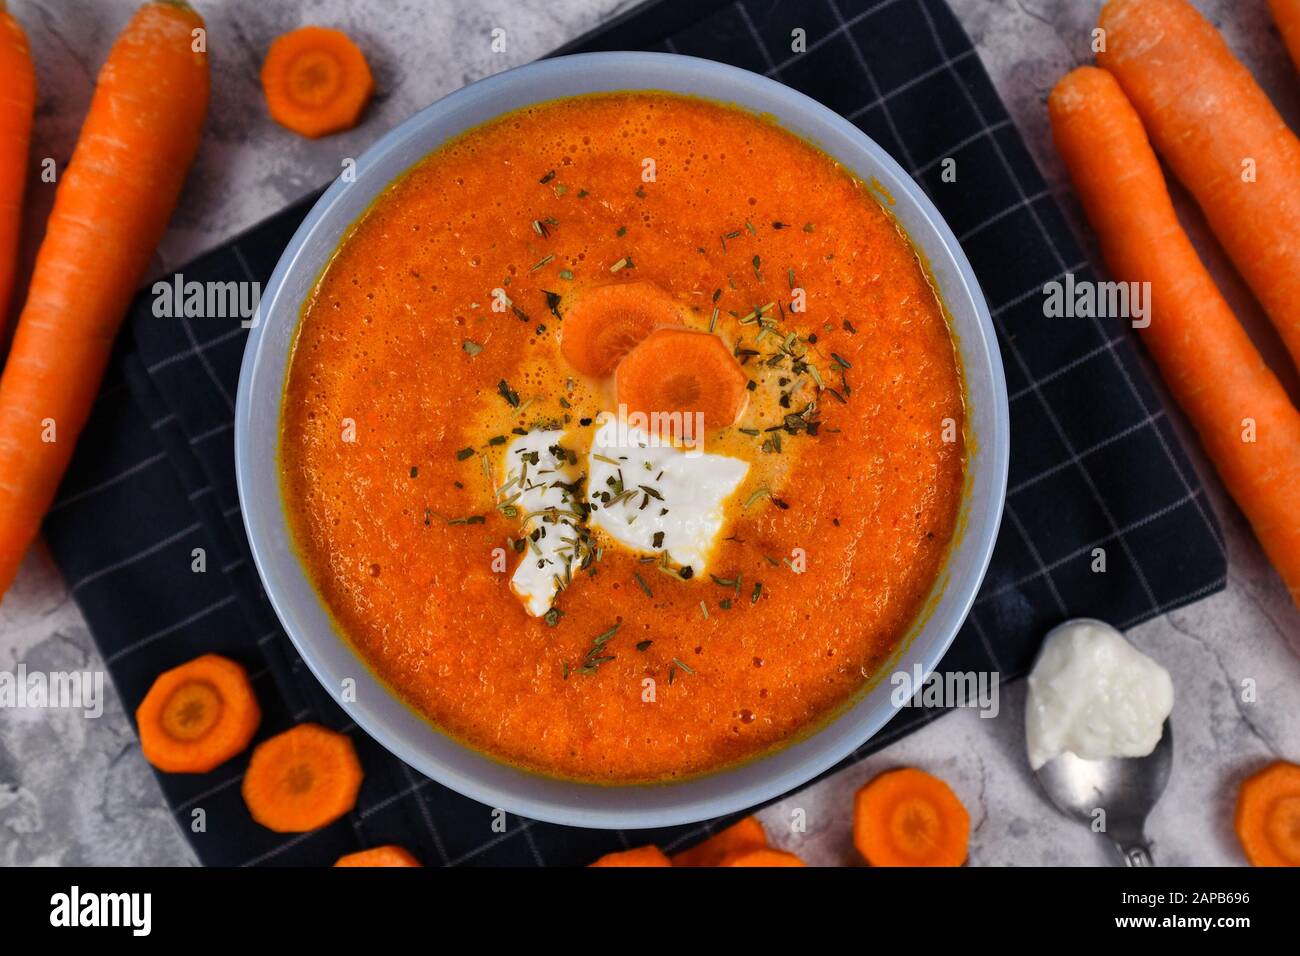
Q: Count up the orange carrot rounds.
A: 11